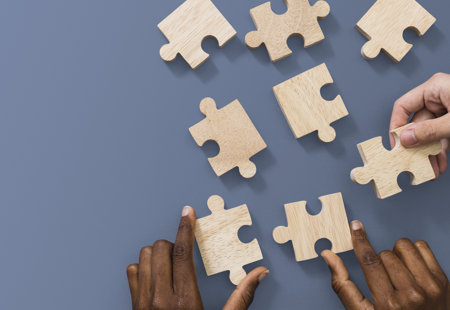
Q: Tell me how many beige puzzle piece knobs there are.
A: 12